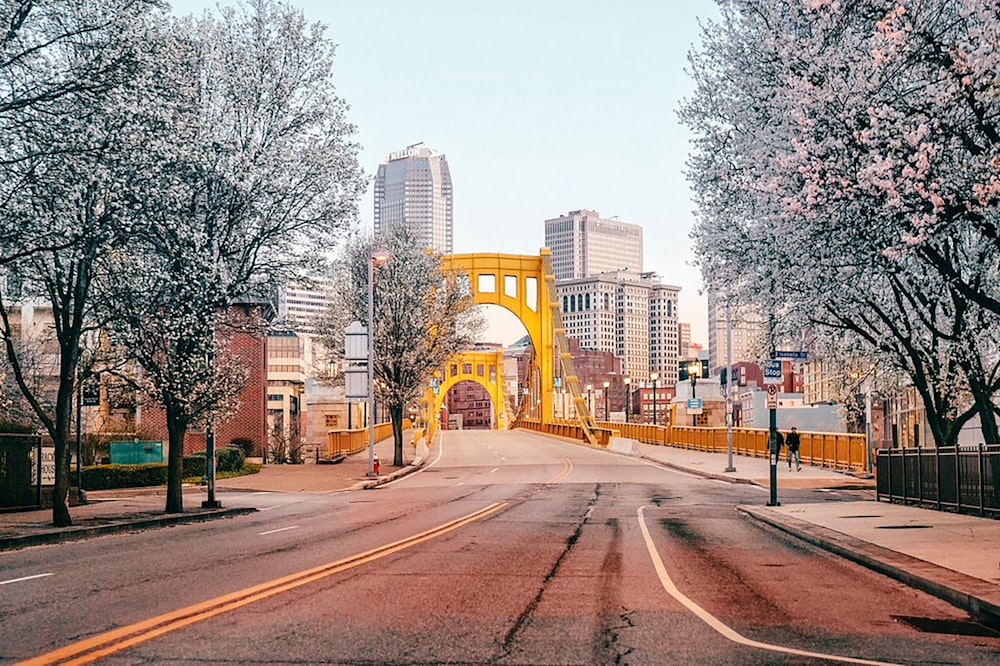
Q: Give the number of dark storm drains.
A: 1